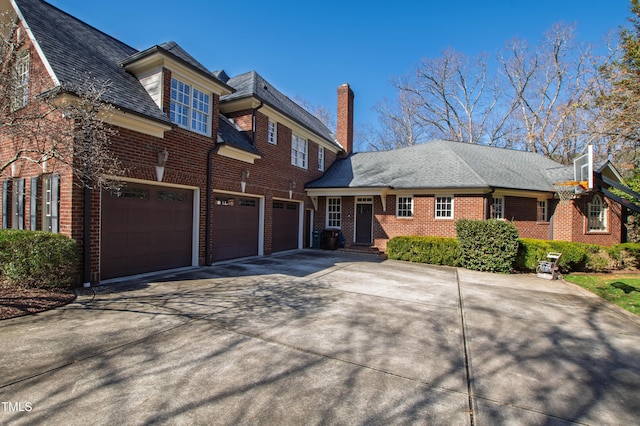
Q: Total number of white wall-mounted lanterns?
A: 3